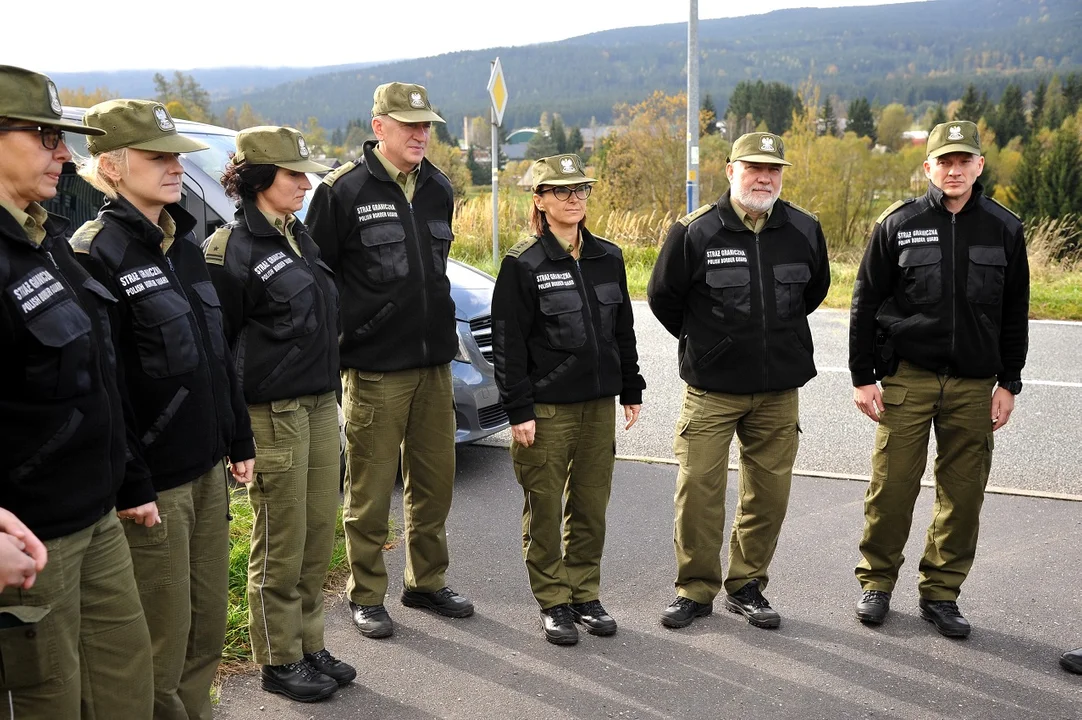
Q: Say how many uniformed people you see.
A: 7